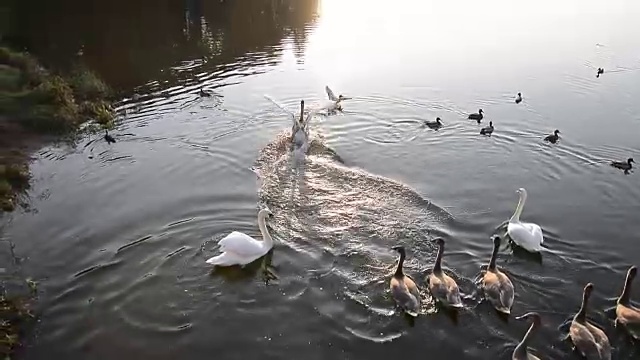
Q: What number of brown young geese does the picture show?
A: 6